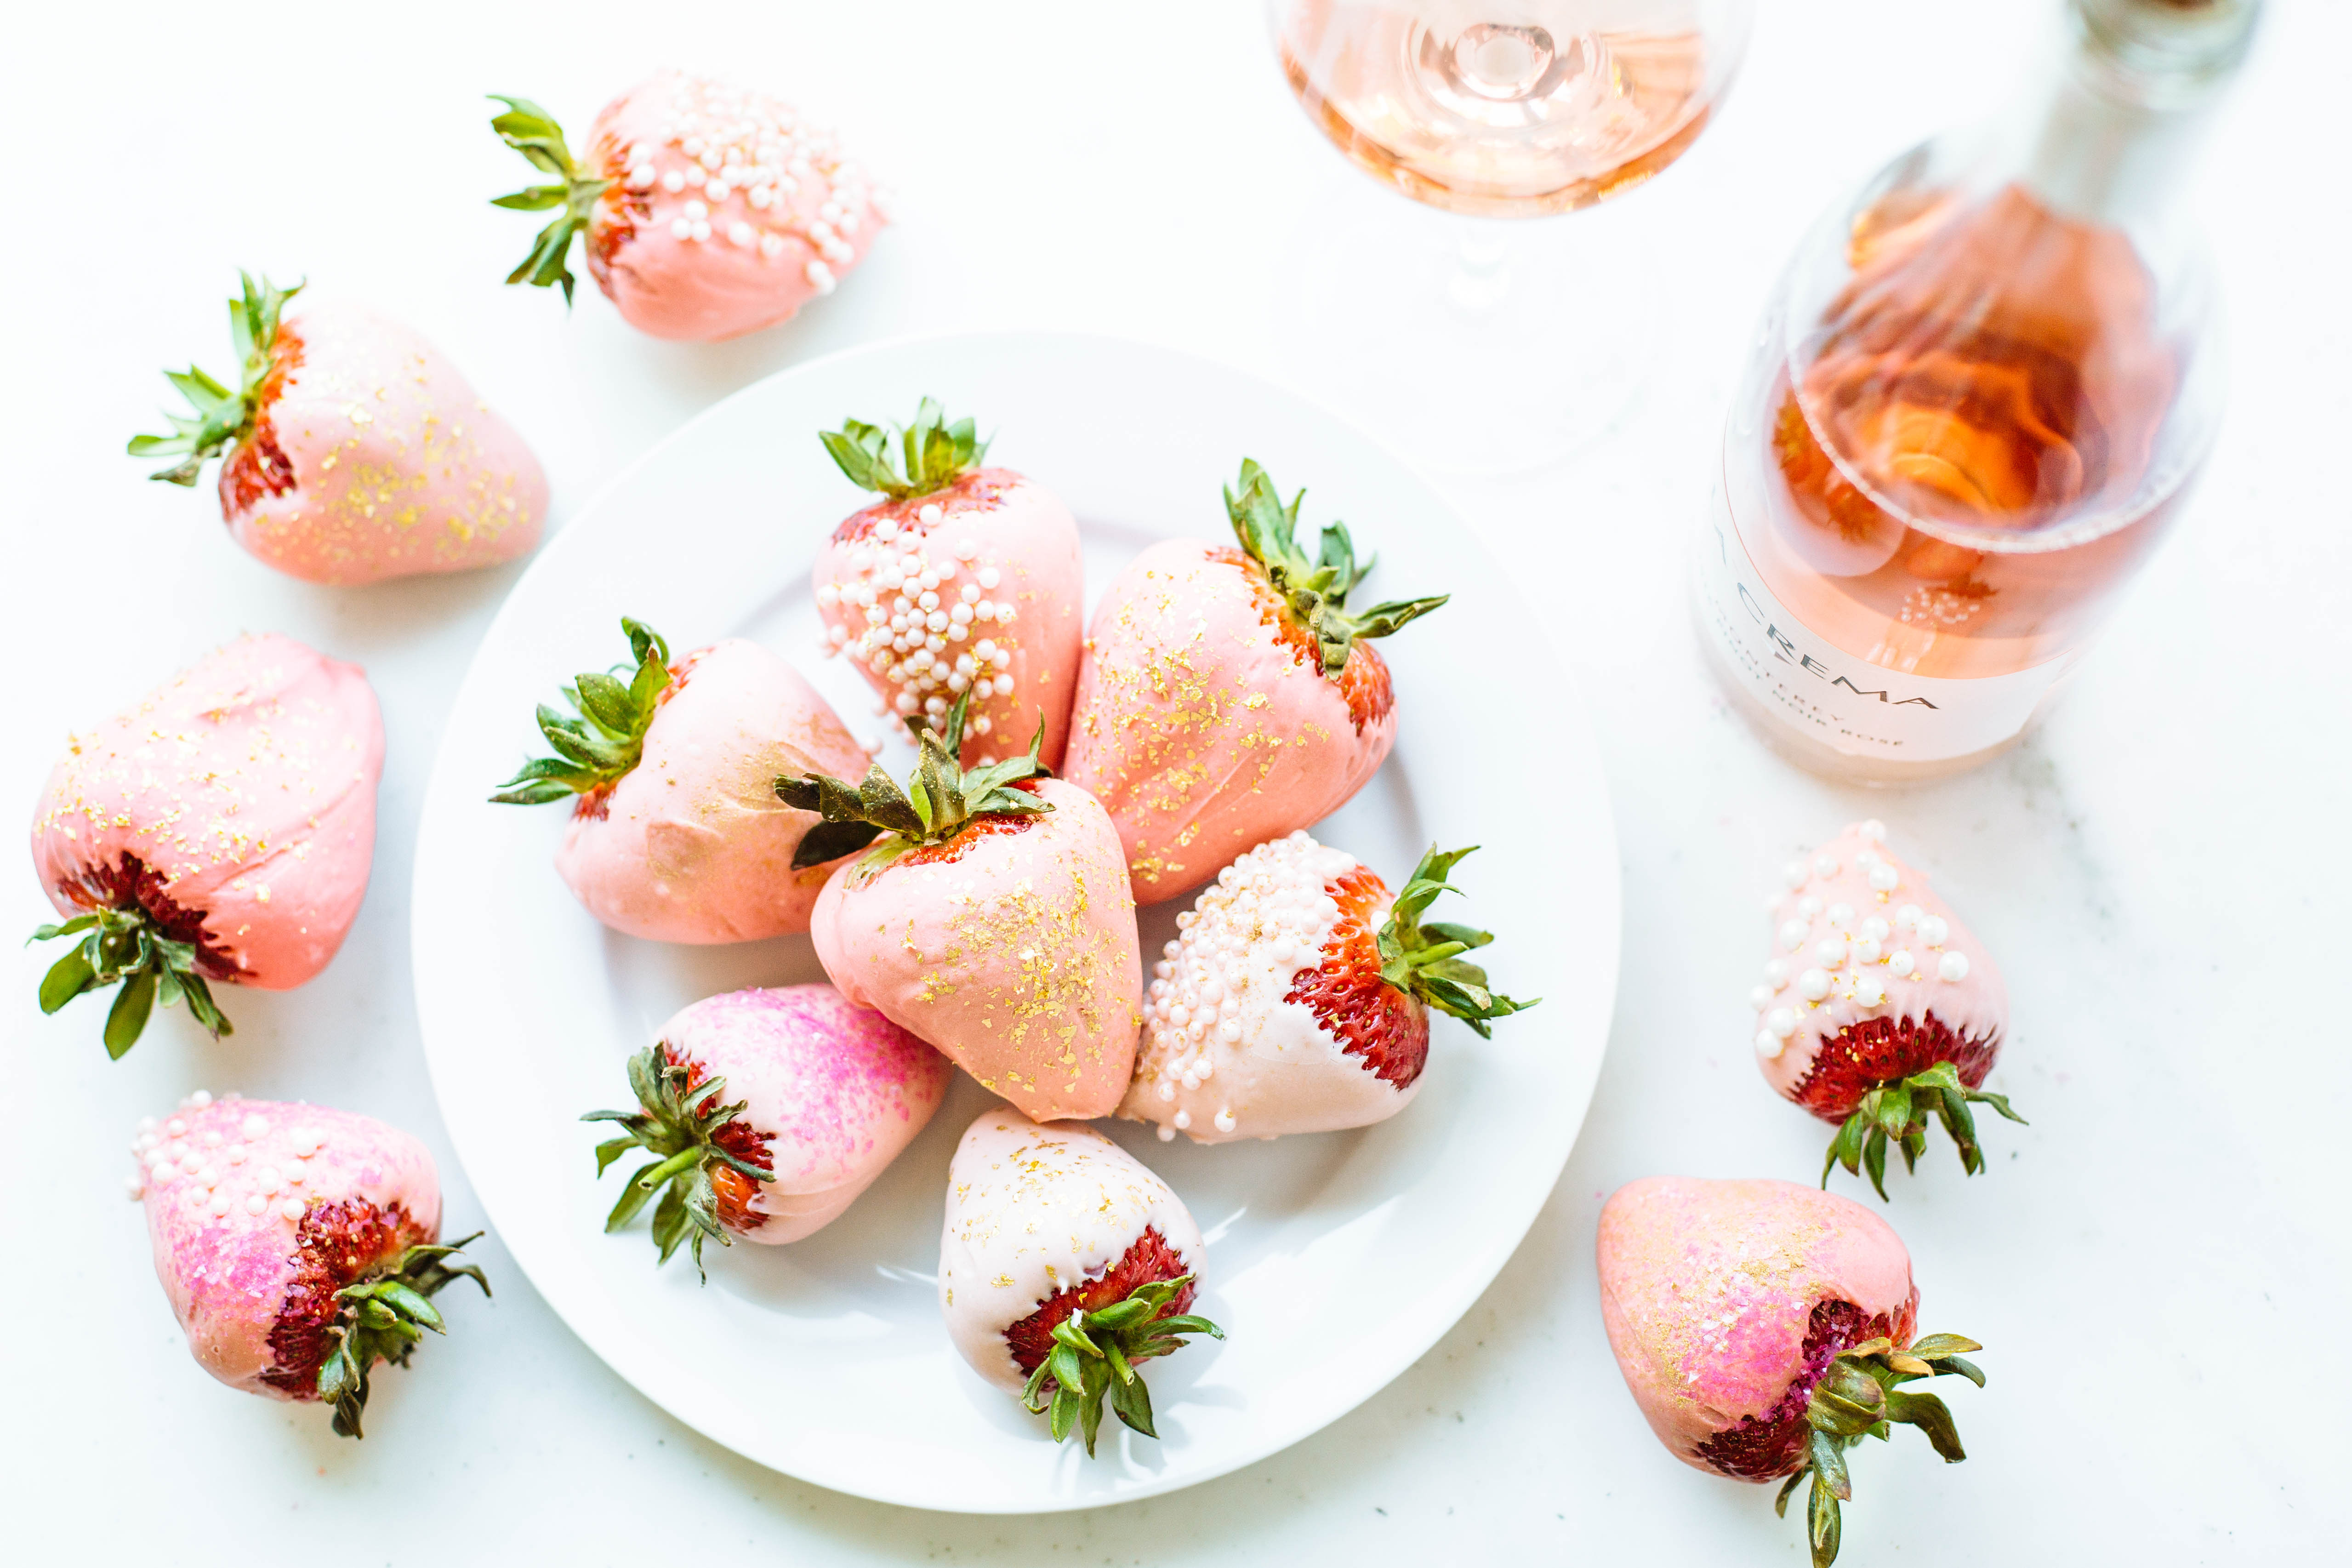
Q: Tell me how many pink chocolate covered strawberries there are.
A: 13